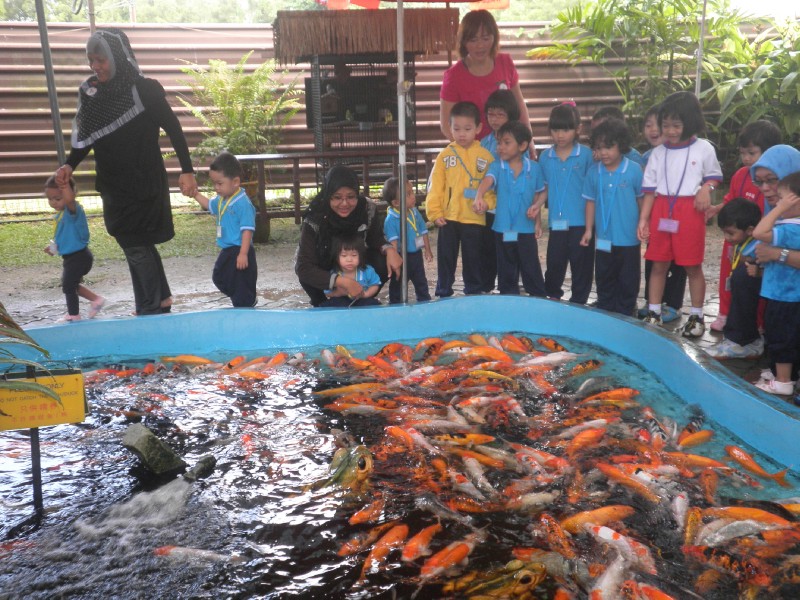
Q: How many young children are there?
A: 15